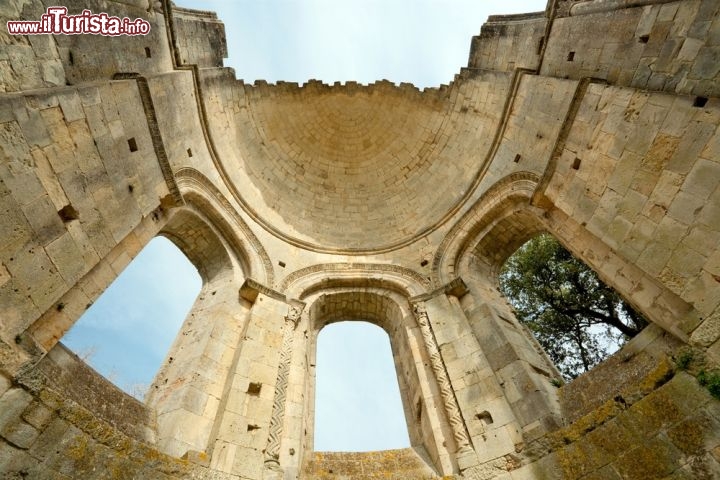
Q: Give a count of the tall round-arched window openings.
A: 3